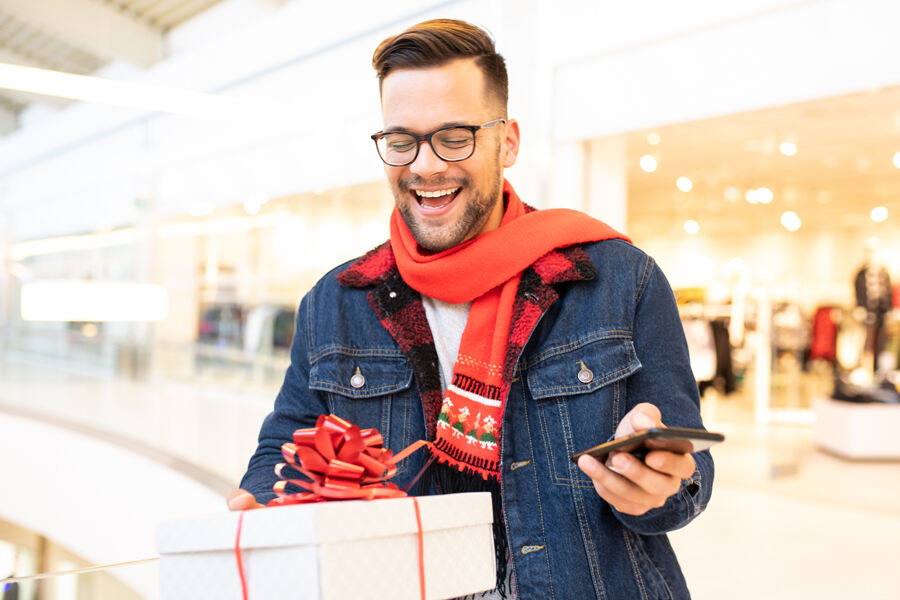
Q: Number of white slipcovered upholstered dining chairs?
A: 0